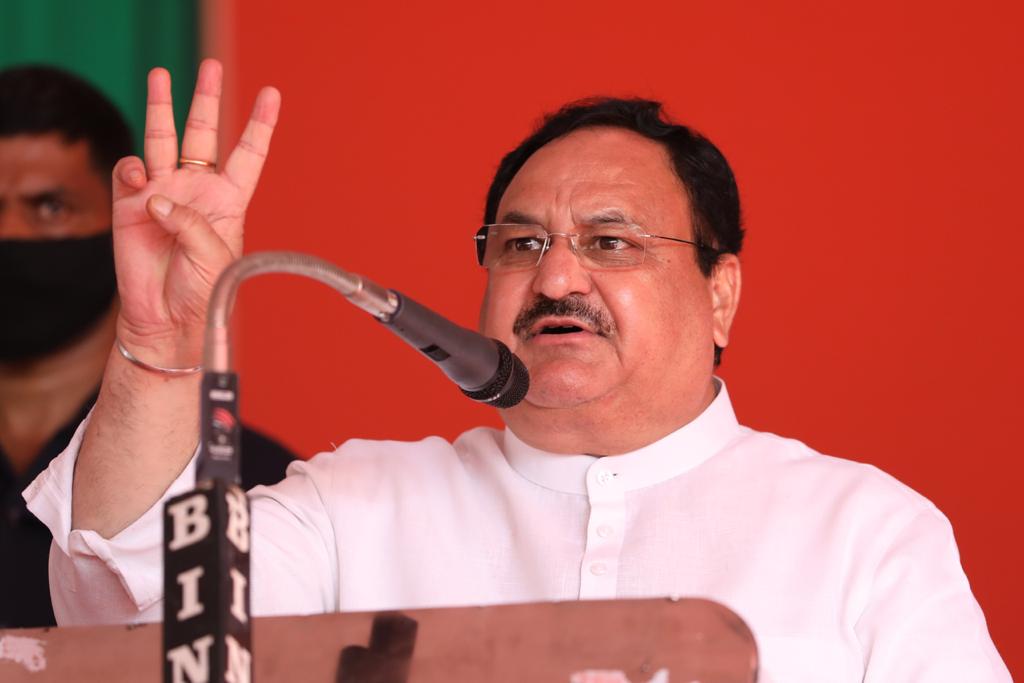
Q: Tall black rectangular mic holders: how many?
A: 1